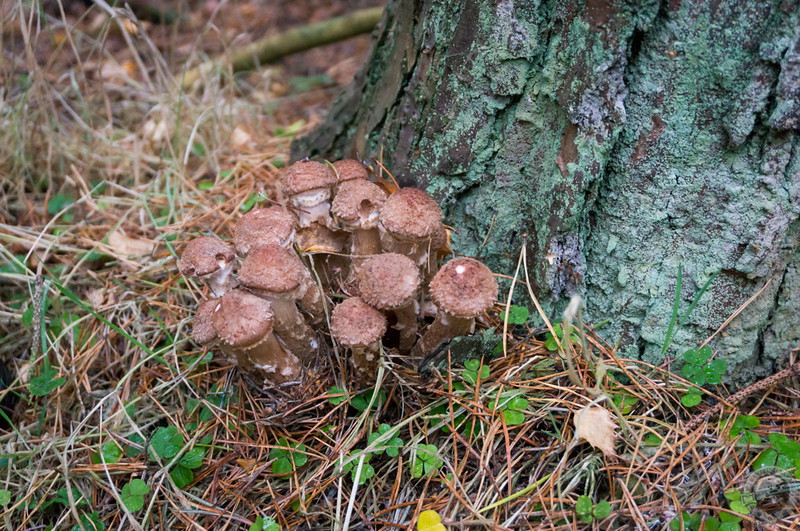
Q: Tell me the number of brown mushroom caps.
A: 12